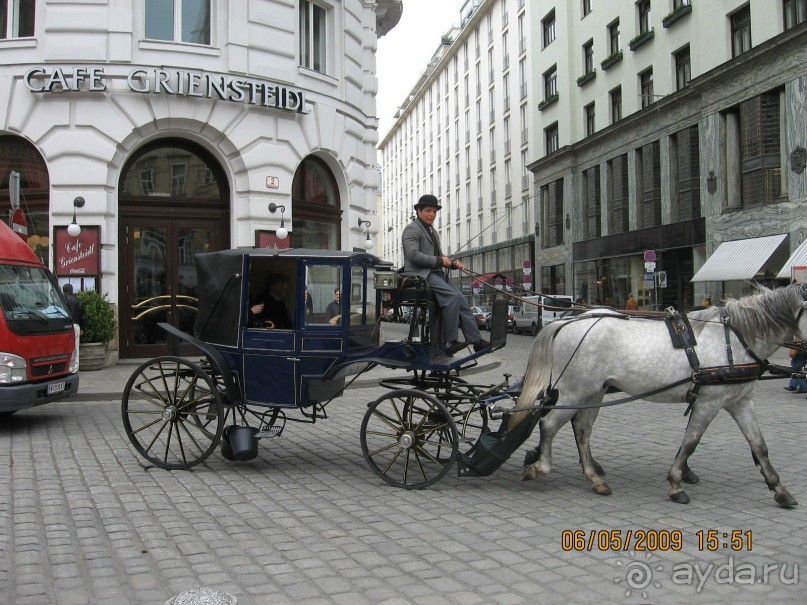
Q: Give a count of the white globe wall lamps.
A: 3